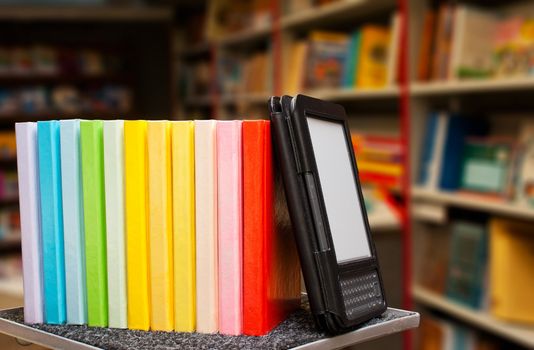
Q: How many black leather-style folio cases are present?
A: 1